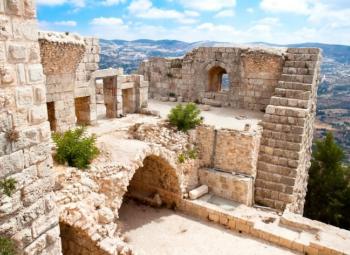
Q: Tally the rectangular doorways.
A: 4